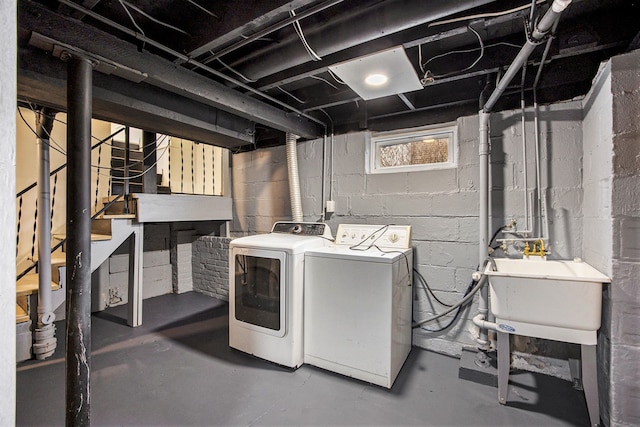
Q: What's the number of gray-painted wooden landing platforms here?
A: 1